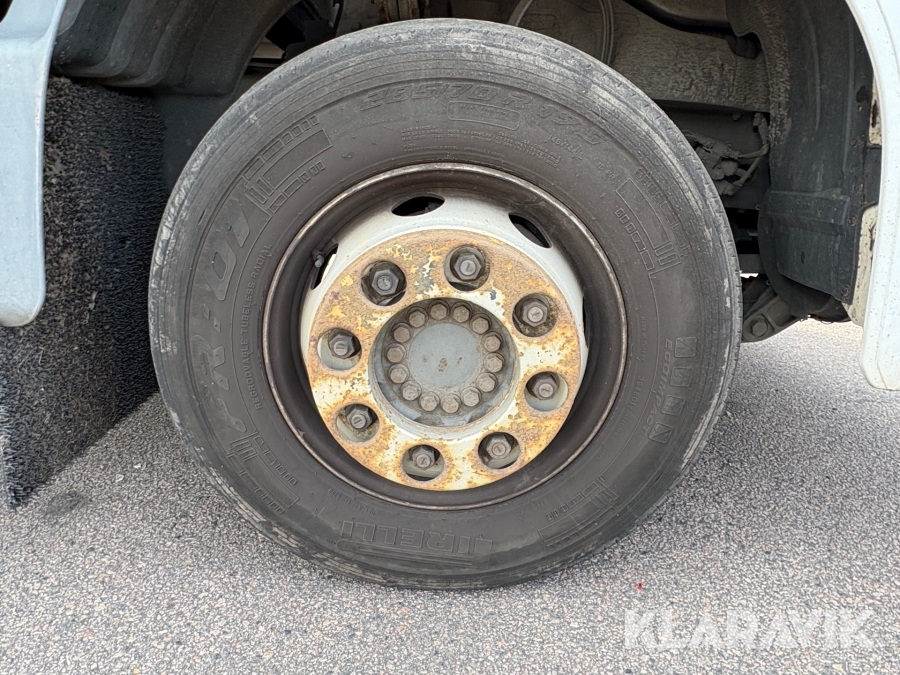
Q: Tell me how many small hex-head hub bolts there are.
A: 14